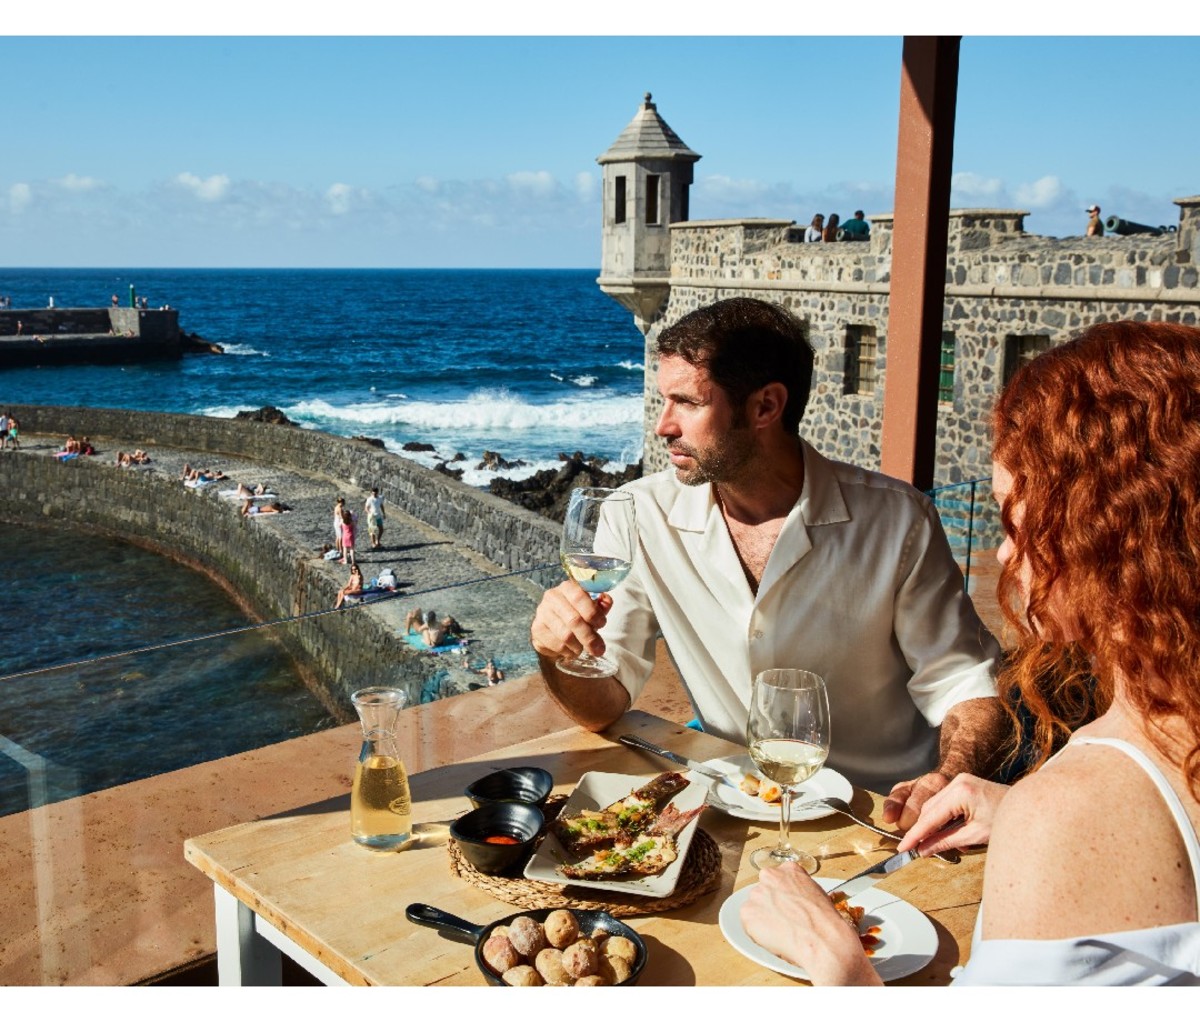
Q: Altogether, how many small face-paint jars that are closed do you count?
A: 0